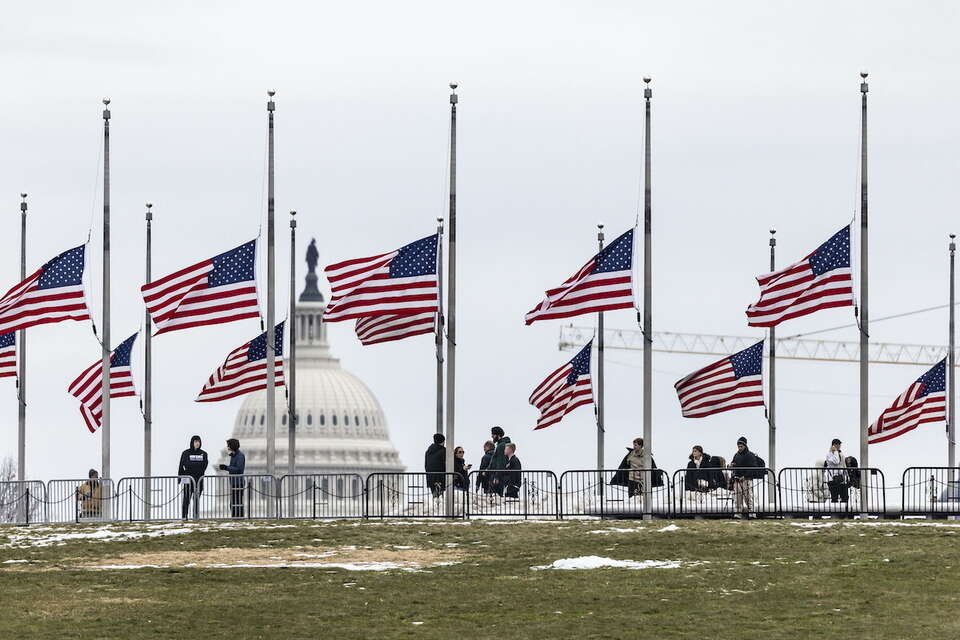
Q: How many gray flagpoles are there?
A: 12